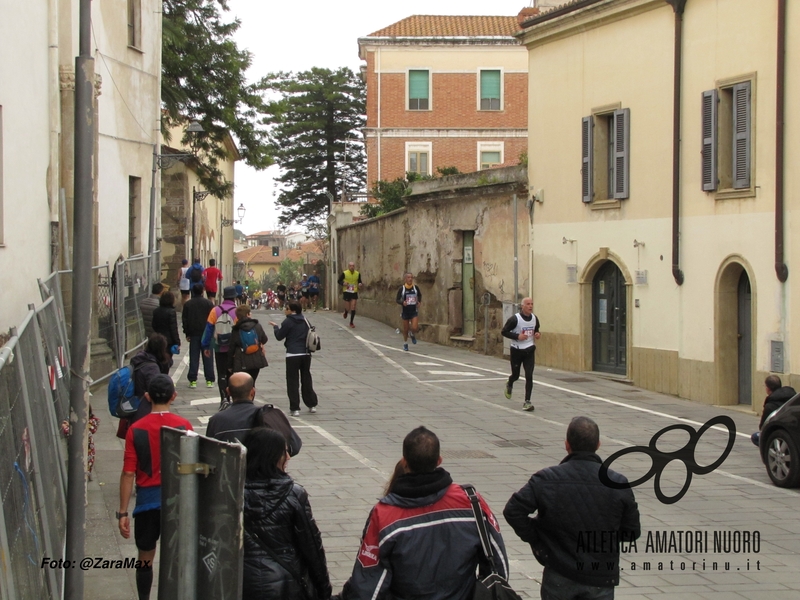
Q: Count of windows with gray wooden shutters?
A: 2